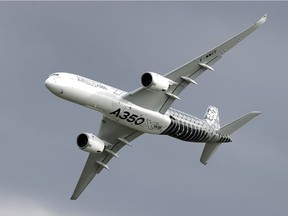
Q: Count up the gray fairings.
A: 6